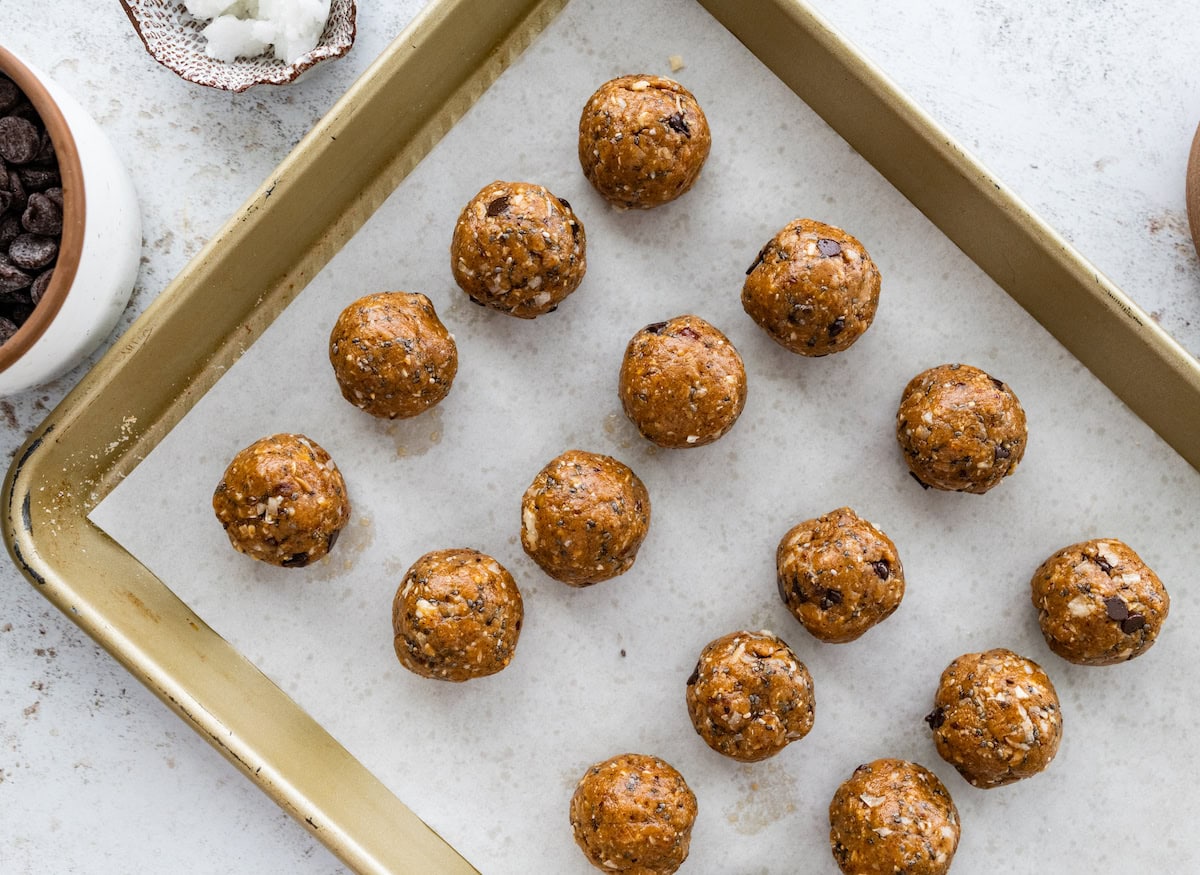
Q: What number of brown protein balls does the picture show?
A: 15